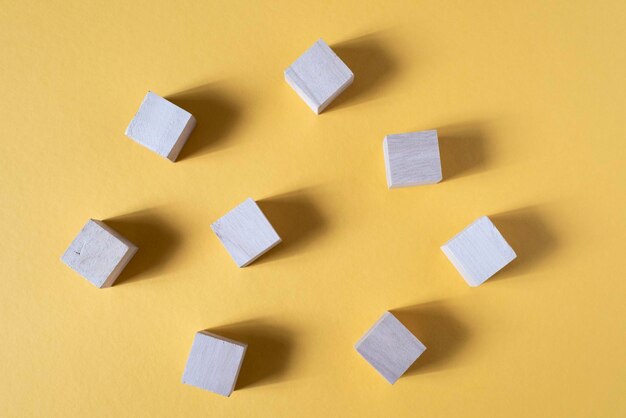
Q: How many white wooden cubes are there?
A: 8